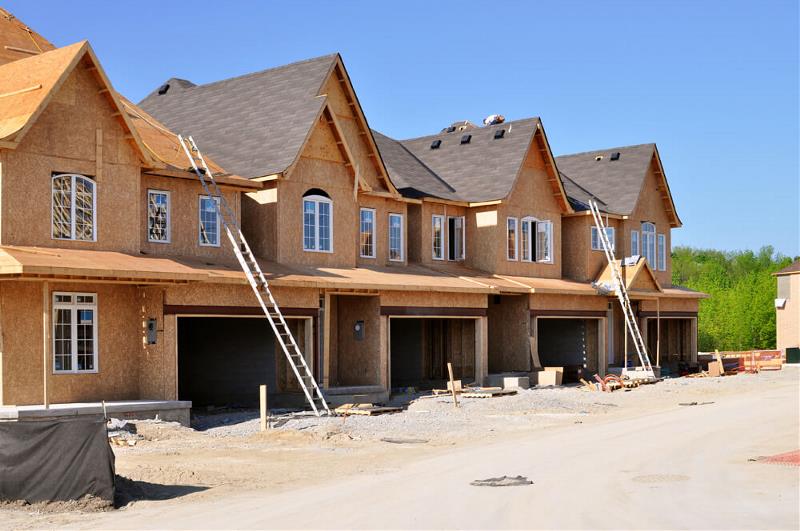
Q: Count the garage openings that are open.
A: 4